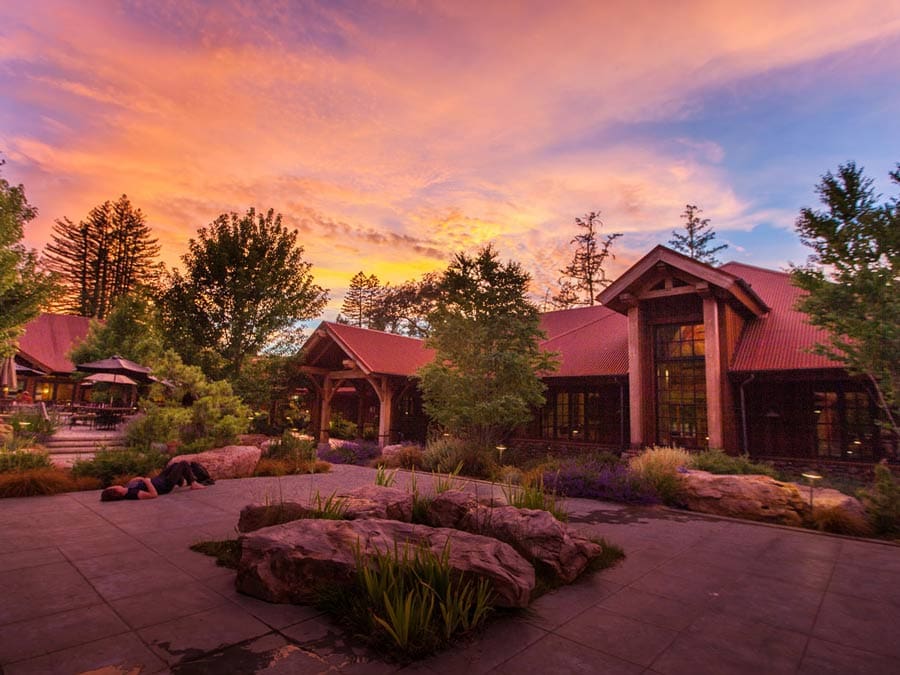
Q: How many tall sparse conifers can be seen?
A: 2